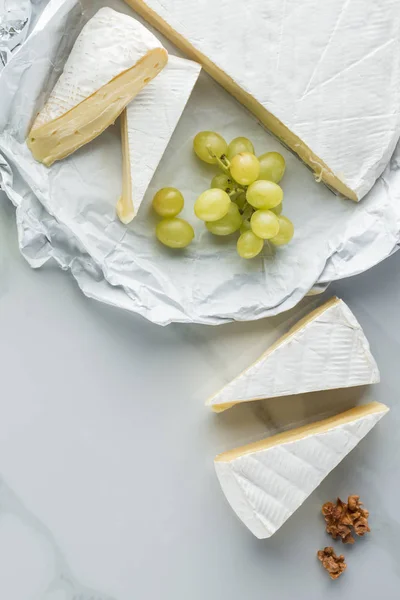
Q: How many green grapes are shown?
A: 15